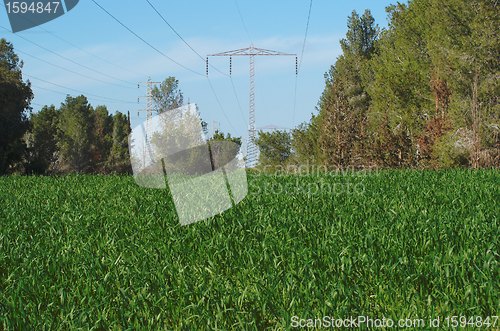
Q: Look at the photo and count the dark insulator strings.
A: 3